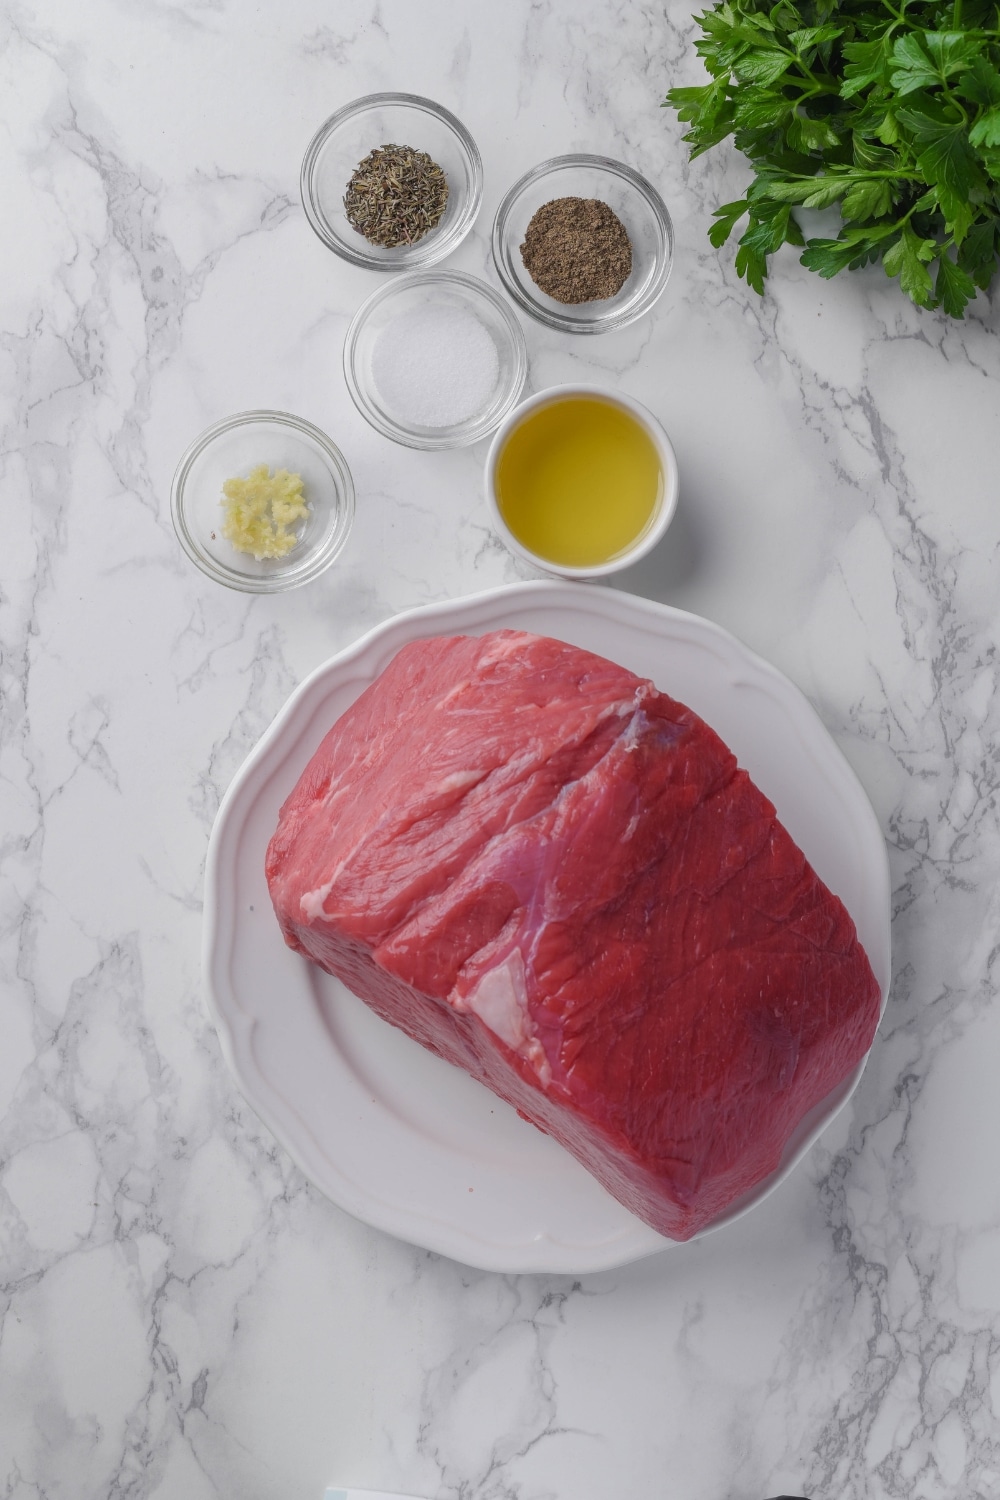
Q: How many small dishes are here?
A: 5